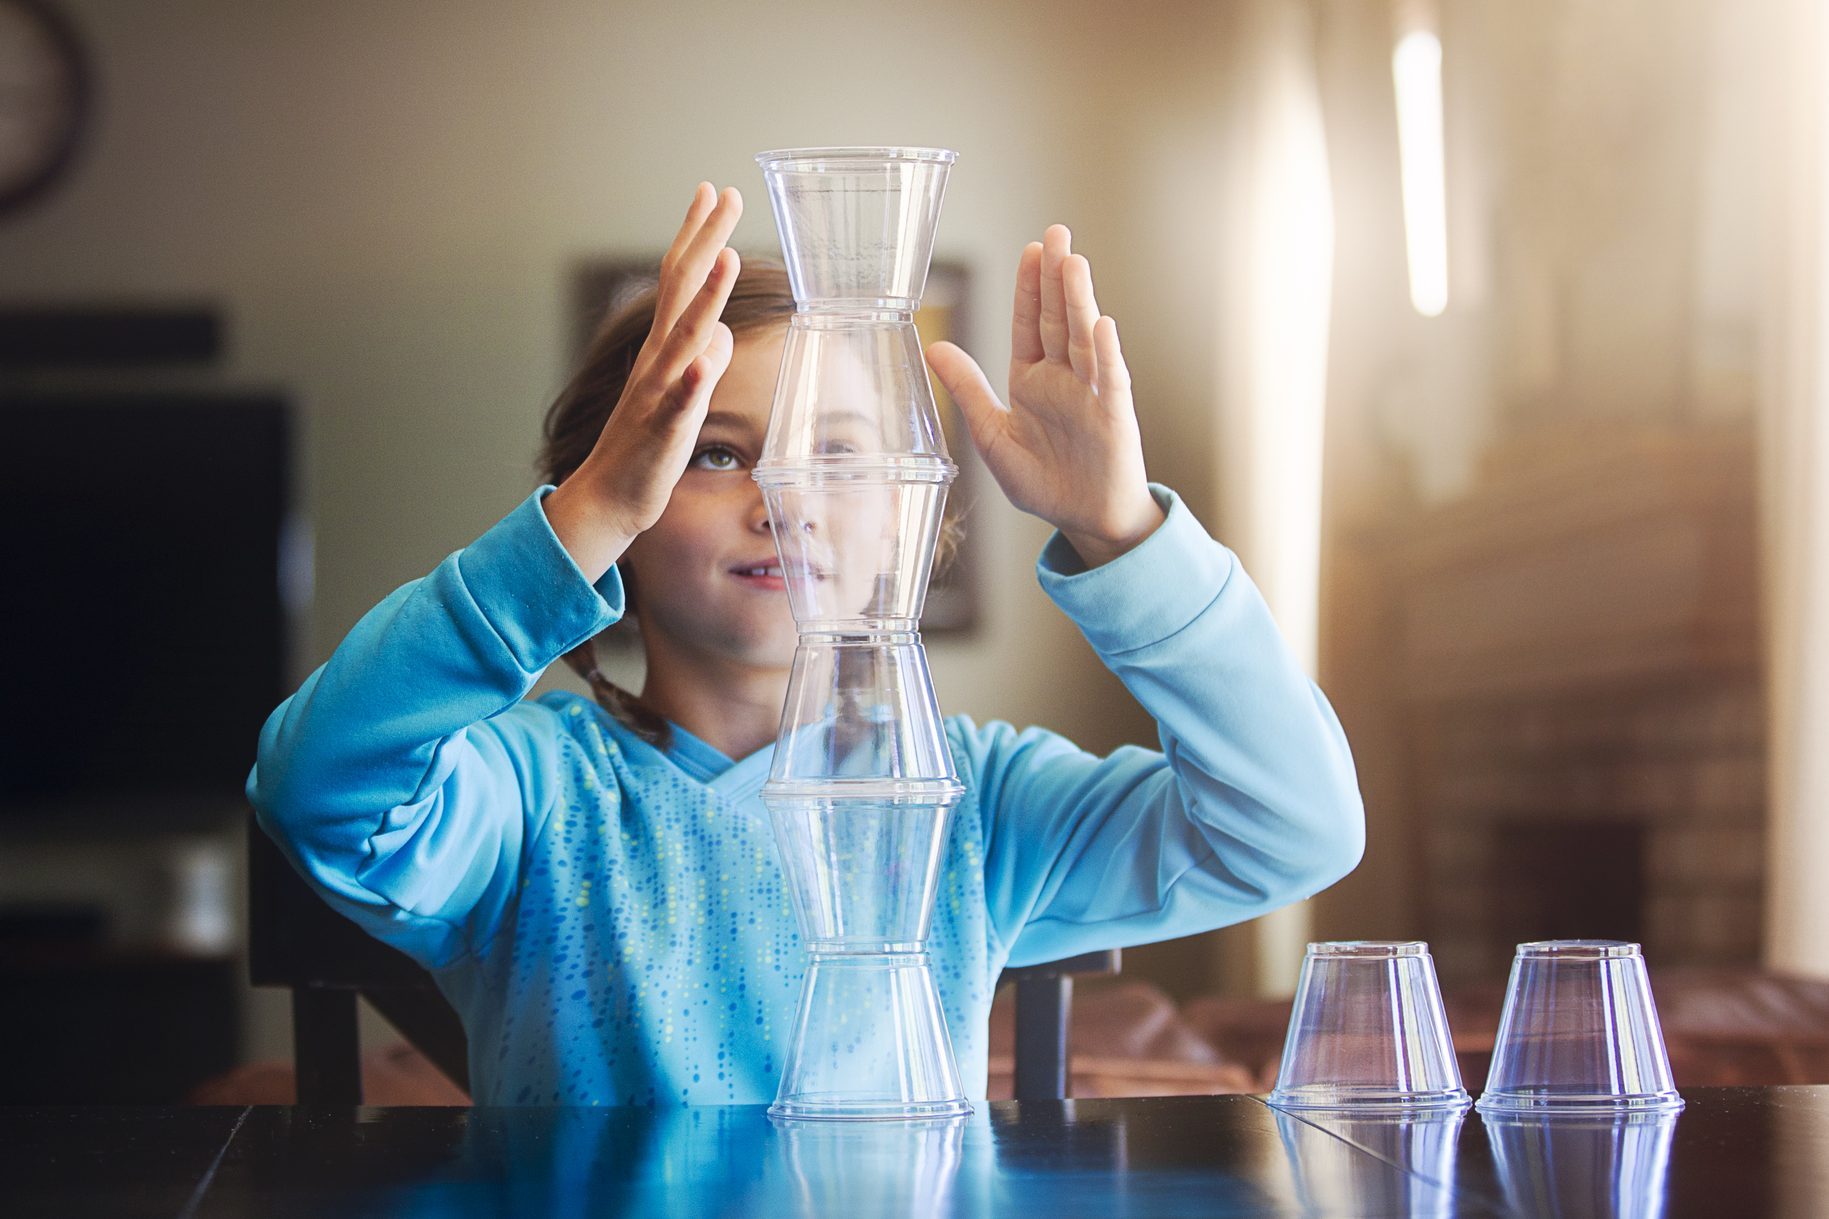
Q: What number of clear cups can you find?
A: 8